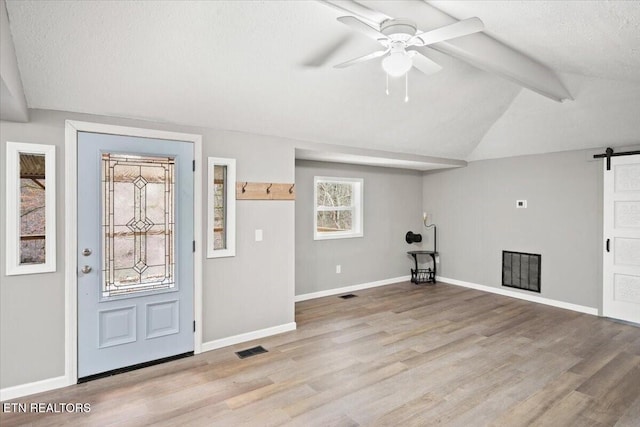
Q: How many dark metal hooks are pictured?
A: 3